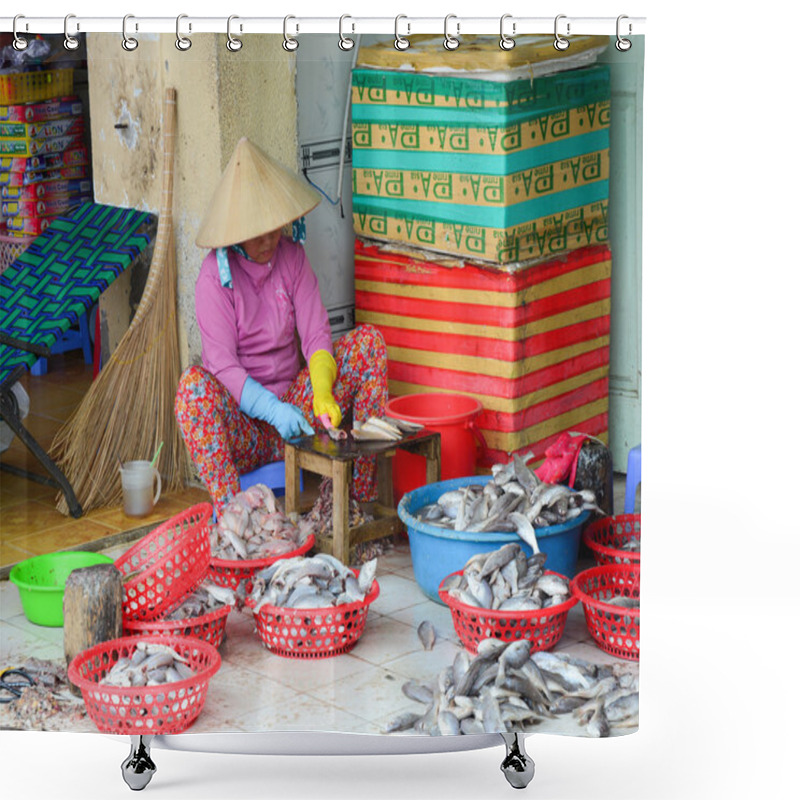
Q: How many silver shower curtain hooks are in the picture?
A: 12